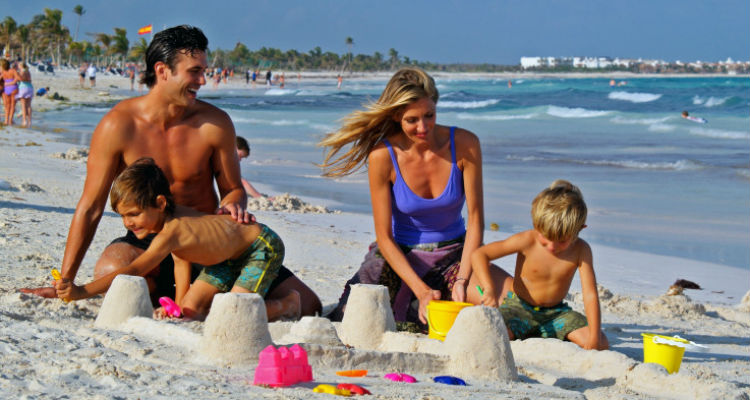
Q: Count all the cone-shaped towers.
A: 4